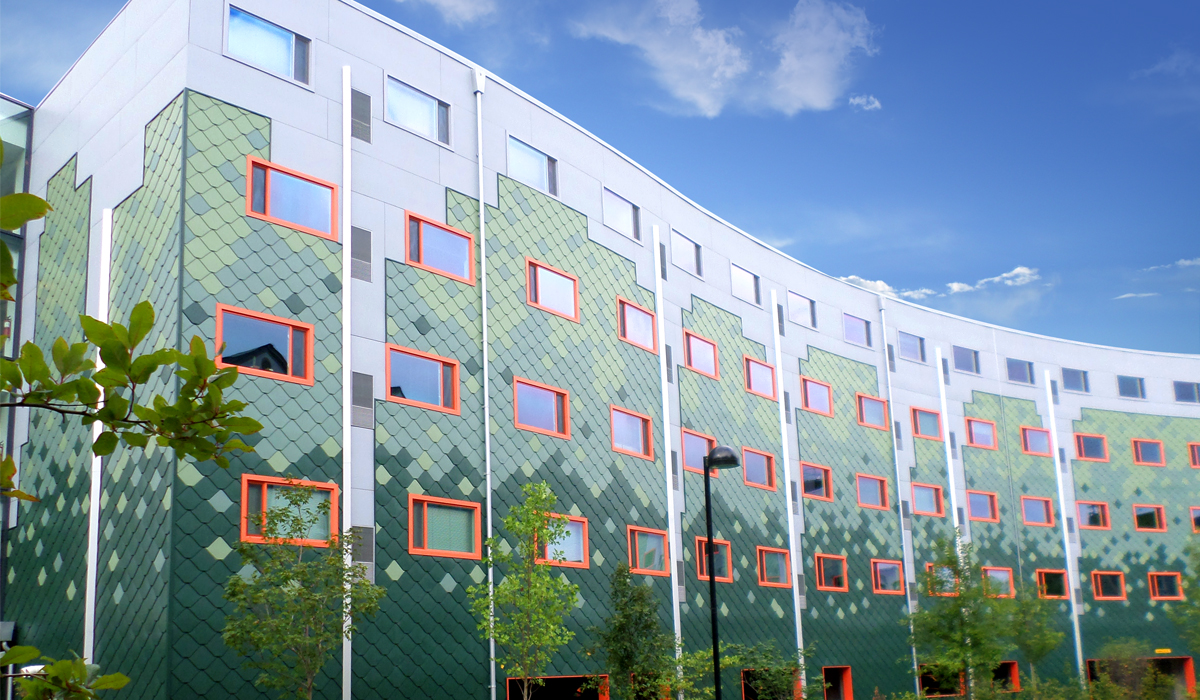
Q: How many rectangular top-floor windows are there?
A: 14